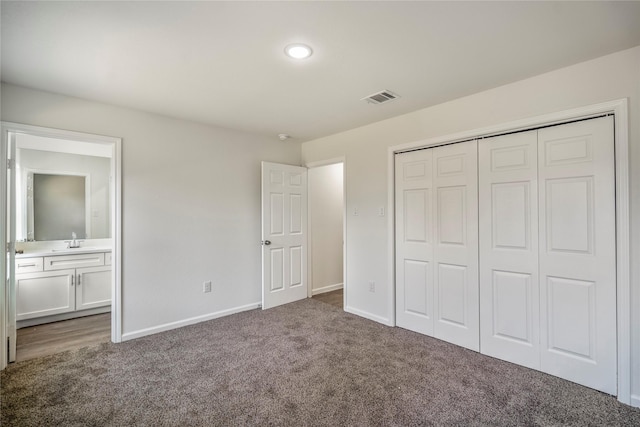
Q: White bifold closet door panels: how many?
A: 4